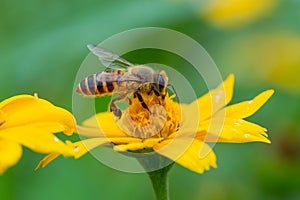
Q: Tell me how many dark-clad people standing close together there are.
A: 0